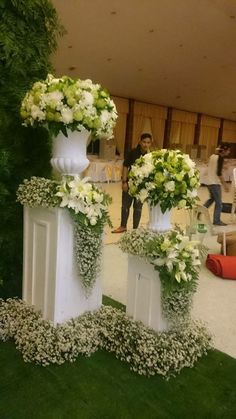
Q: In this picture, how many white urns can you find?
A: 2